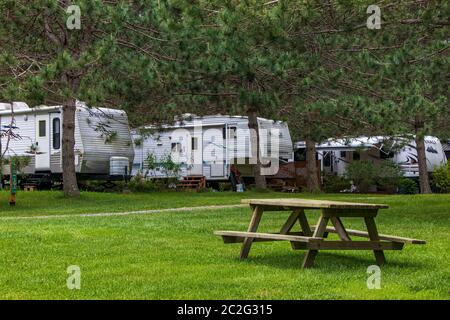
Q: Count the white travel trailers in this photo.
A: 3